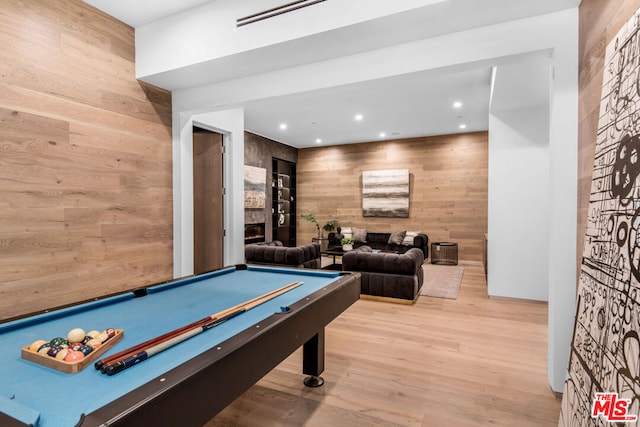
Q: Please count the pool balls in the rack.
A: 15